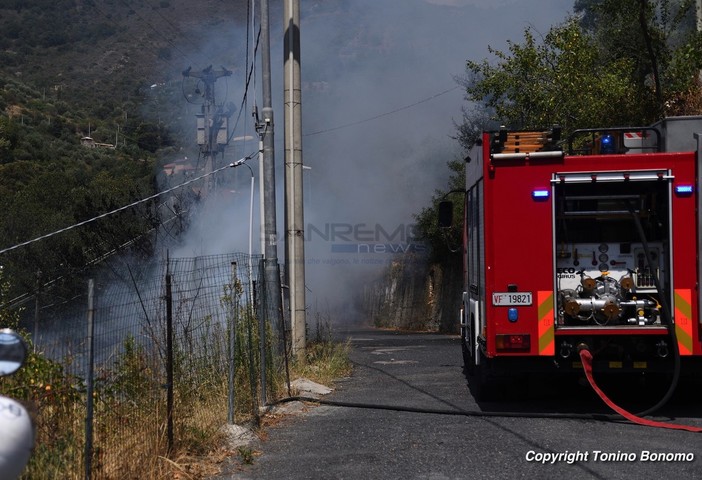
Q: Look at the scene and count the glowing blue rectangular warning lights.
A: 2